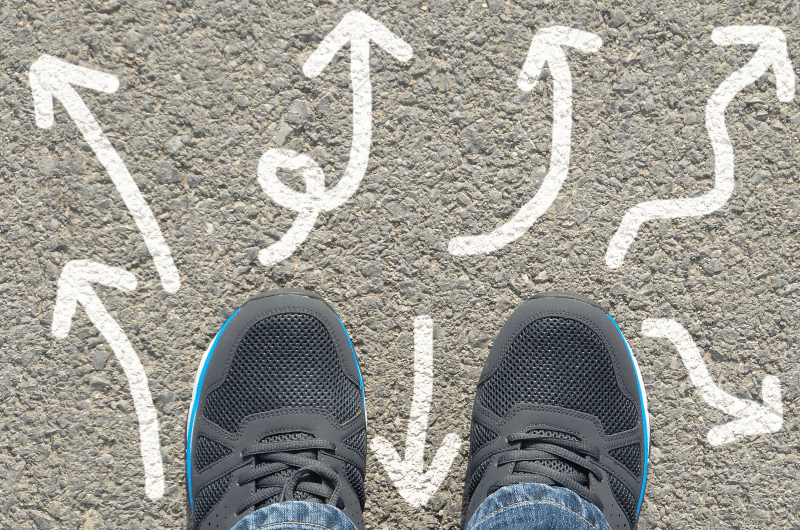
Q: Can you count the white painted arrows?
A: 7